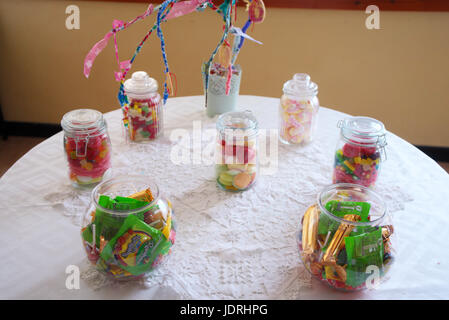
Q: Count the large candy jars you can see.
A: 2